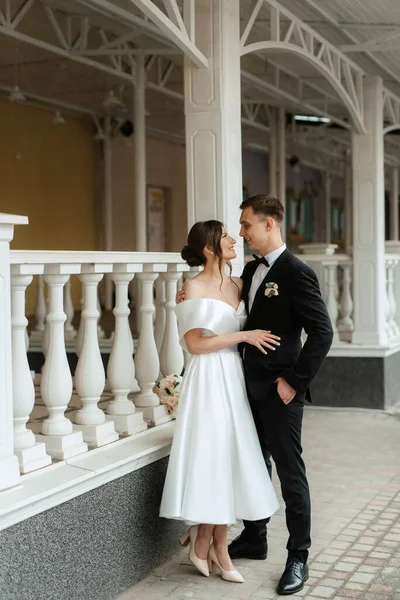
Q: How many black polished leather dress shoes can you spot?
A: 2